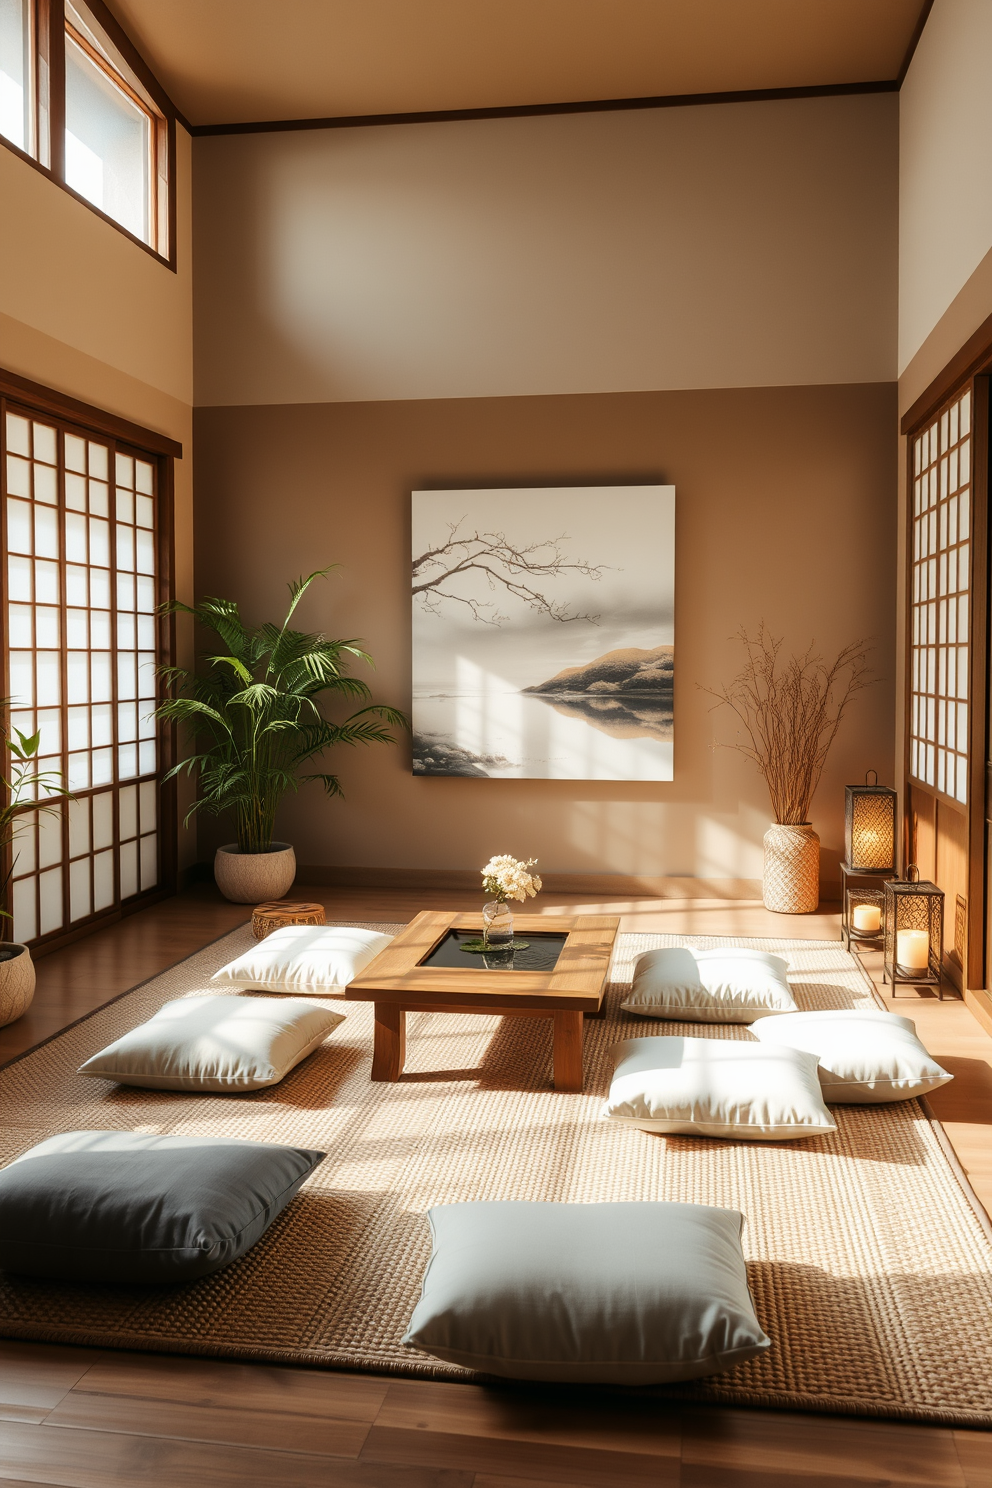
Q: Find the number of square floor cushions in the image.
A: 7